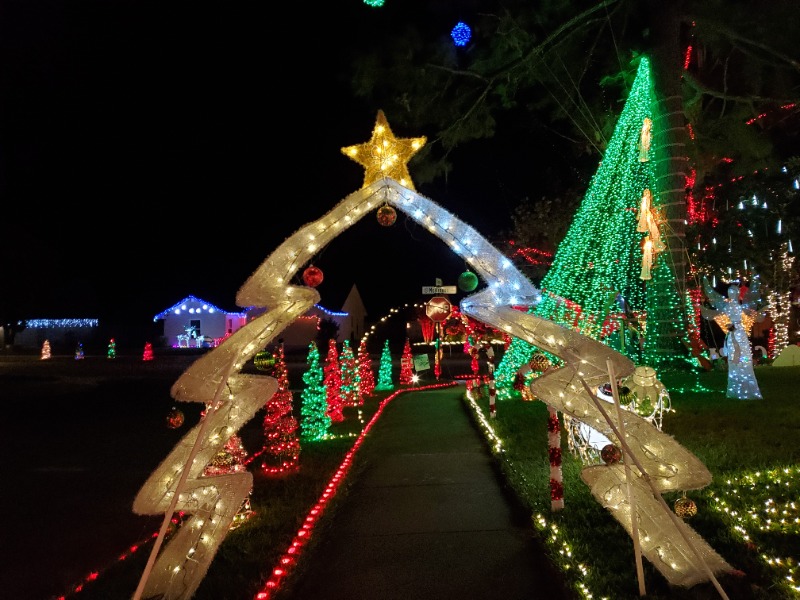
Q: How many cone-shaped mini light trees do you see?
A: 12